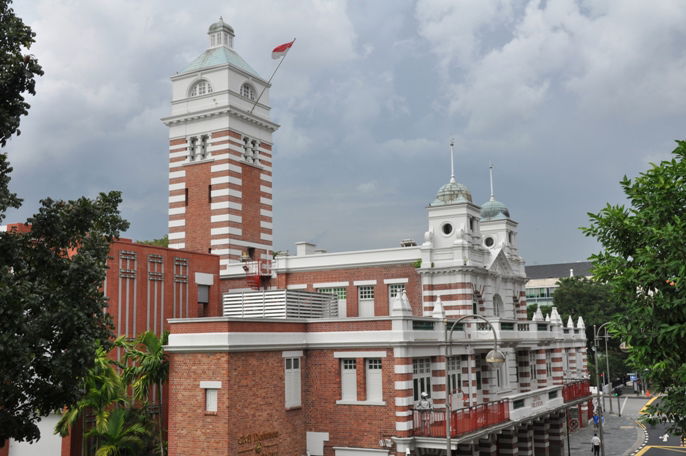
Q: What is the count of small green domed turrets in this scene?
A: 2